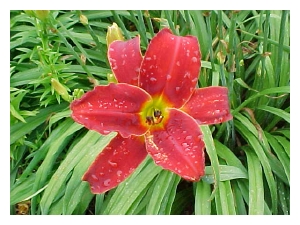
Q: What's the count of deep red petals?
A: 6